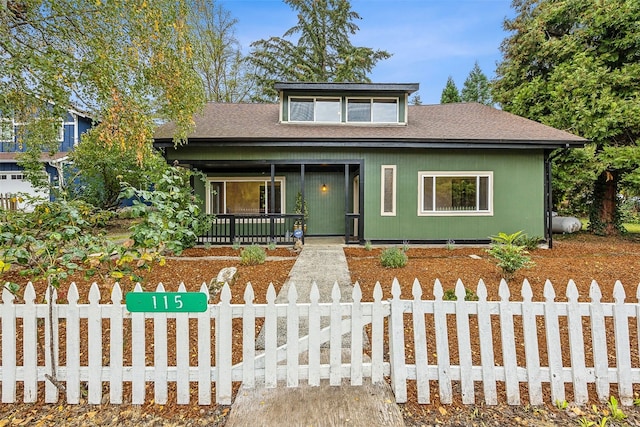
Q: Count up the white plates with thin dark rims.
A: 0